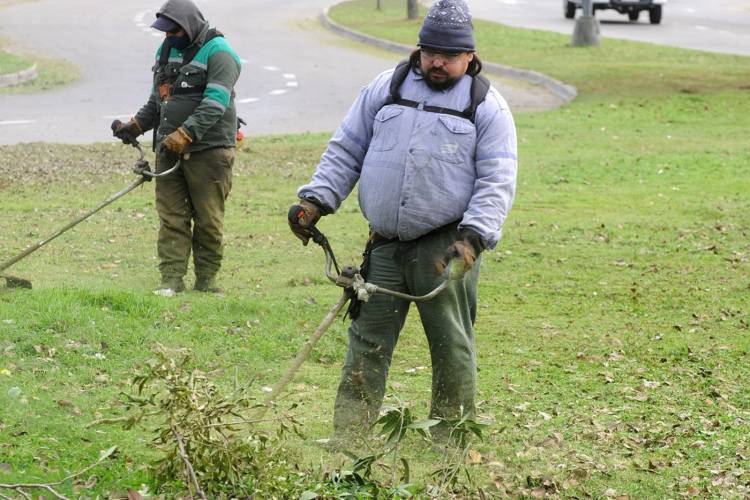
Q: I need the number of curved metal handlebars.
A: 2